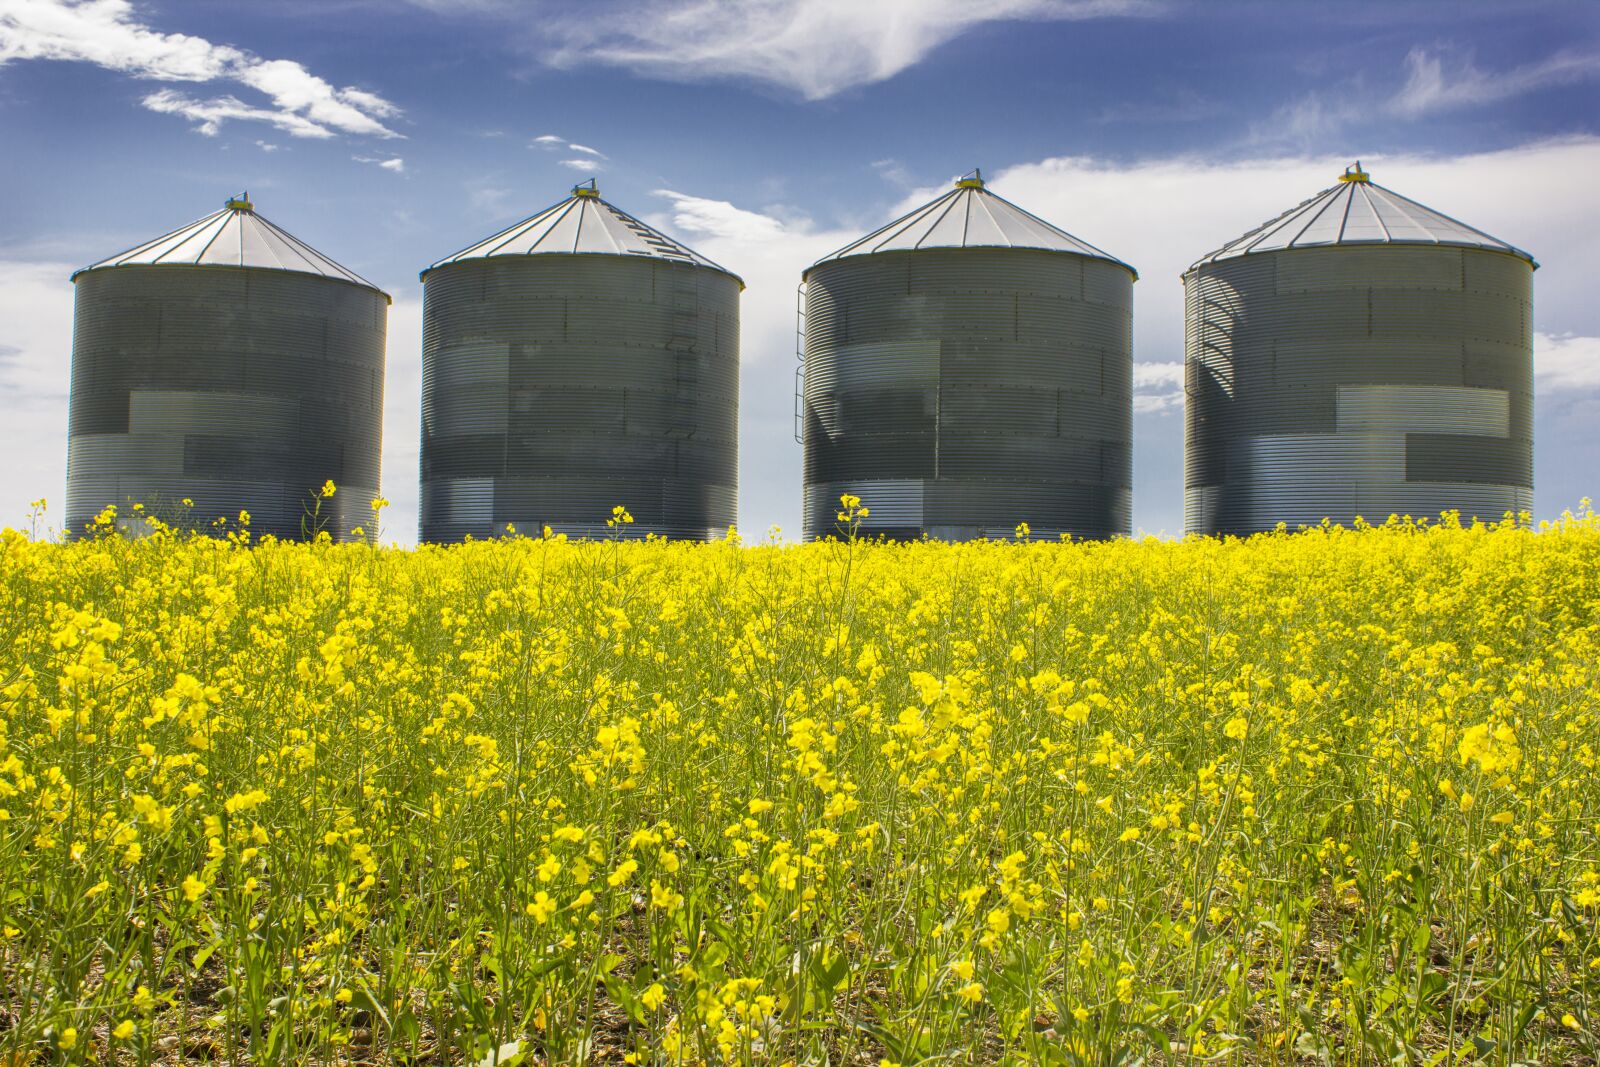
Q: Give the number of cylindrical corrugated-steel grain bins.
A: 4